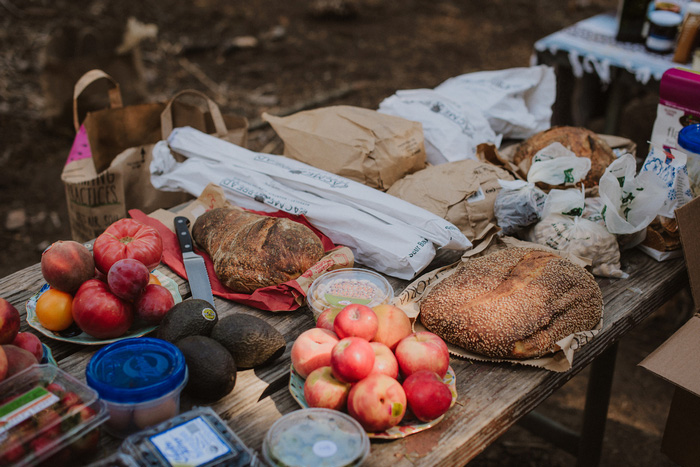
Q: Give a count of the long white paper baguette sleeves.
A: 2